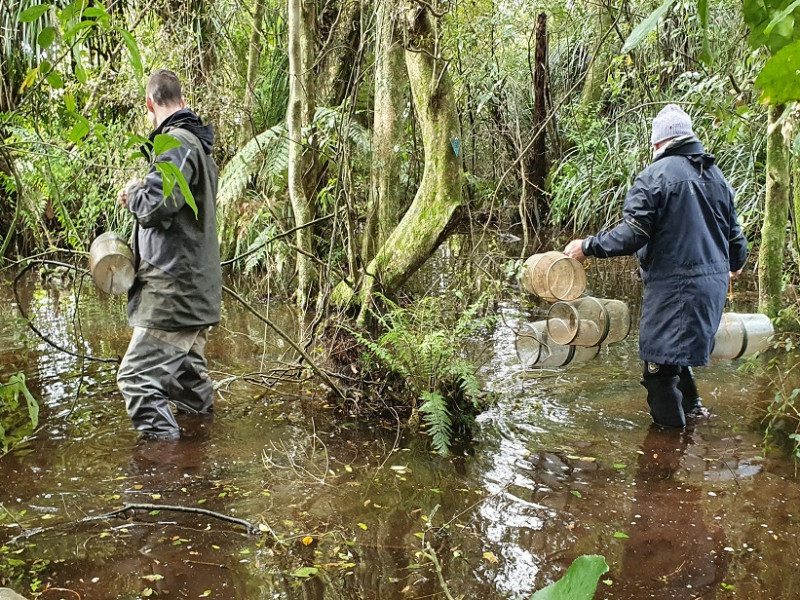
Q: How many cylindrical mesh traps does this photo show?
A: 5